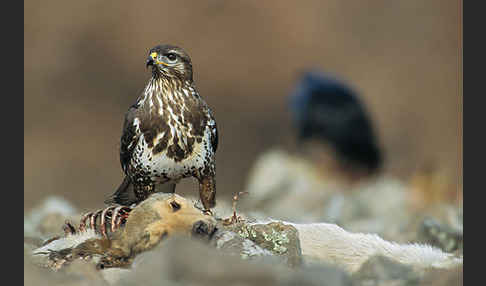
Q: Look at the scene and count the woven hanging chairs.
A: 0